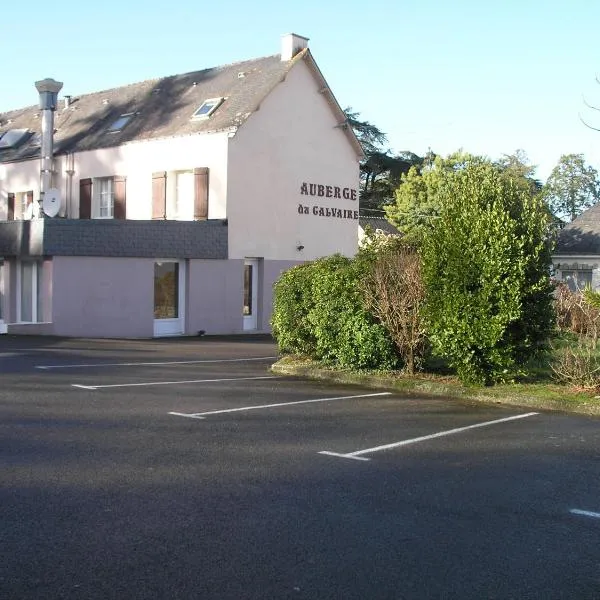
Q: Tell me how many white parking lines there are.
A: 5